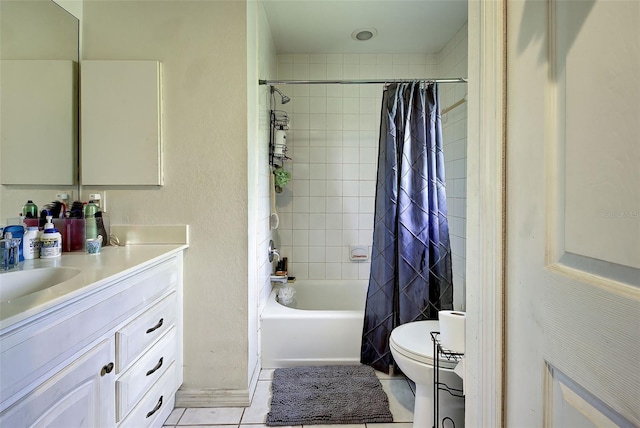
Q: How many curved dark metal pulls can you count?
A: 3